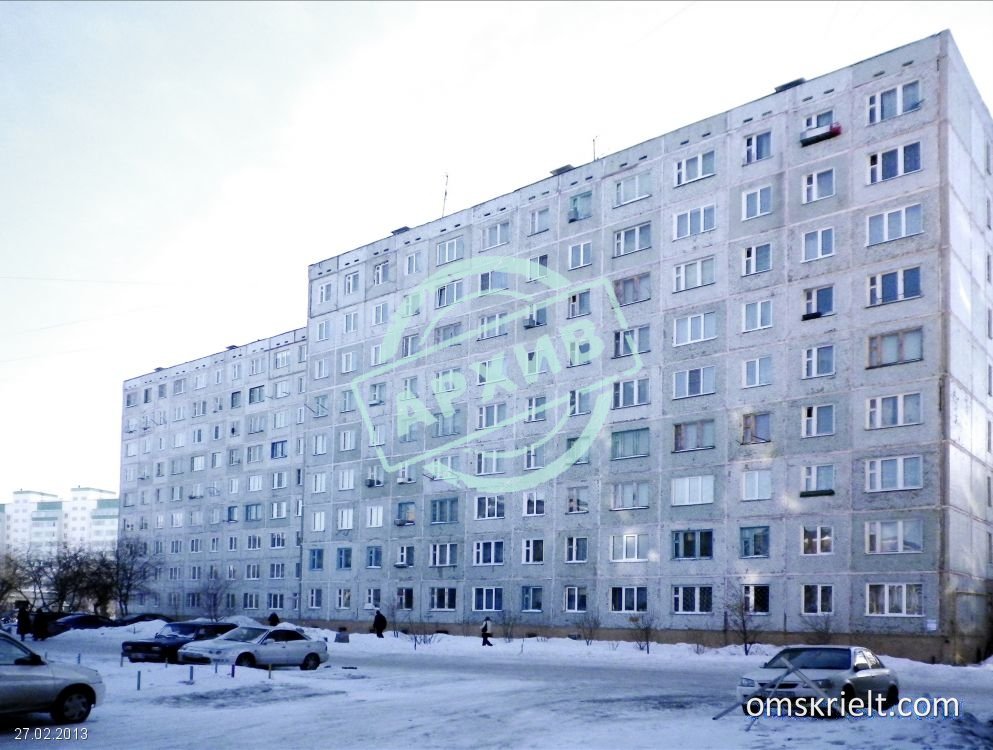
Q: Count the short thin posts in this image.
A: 9